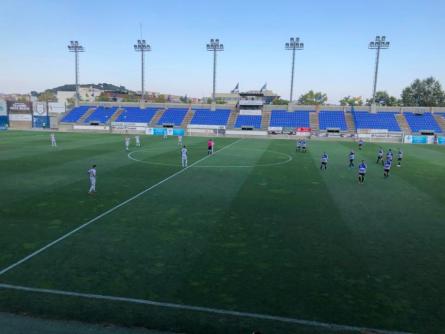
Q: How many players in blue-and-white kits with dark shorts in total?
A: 10